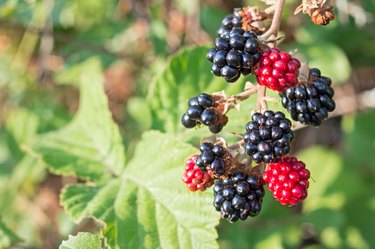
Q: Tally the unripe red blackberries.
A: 3